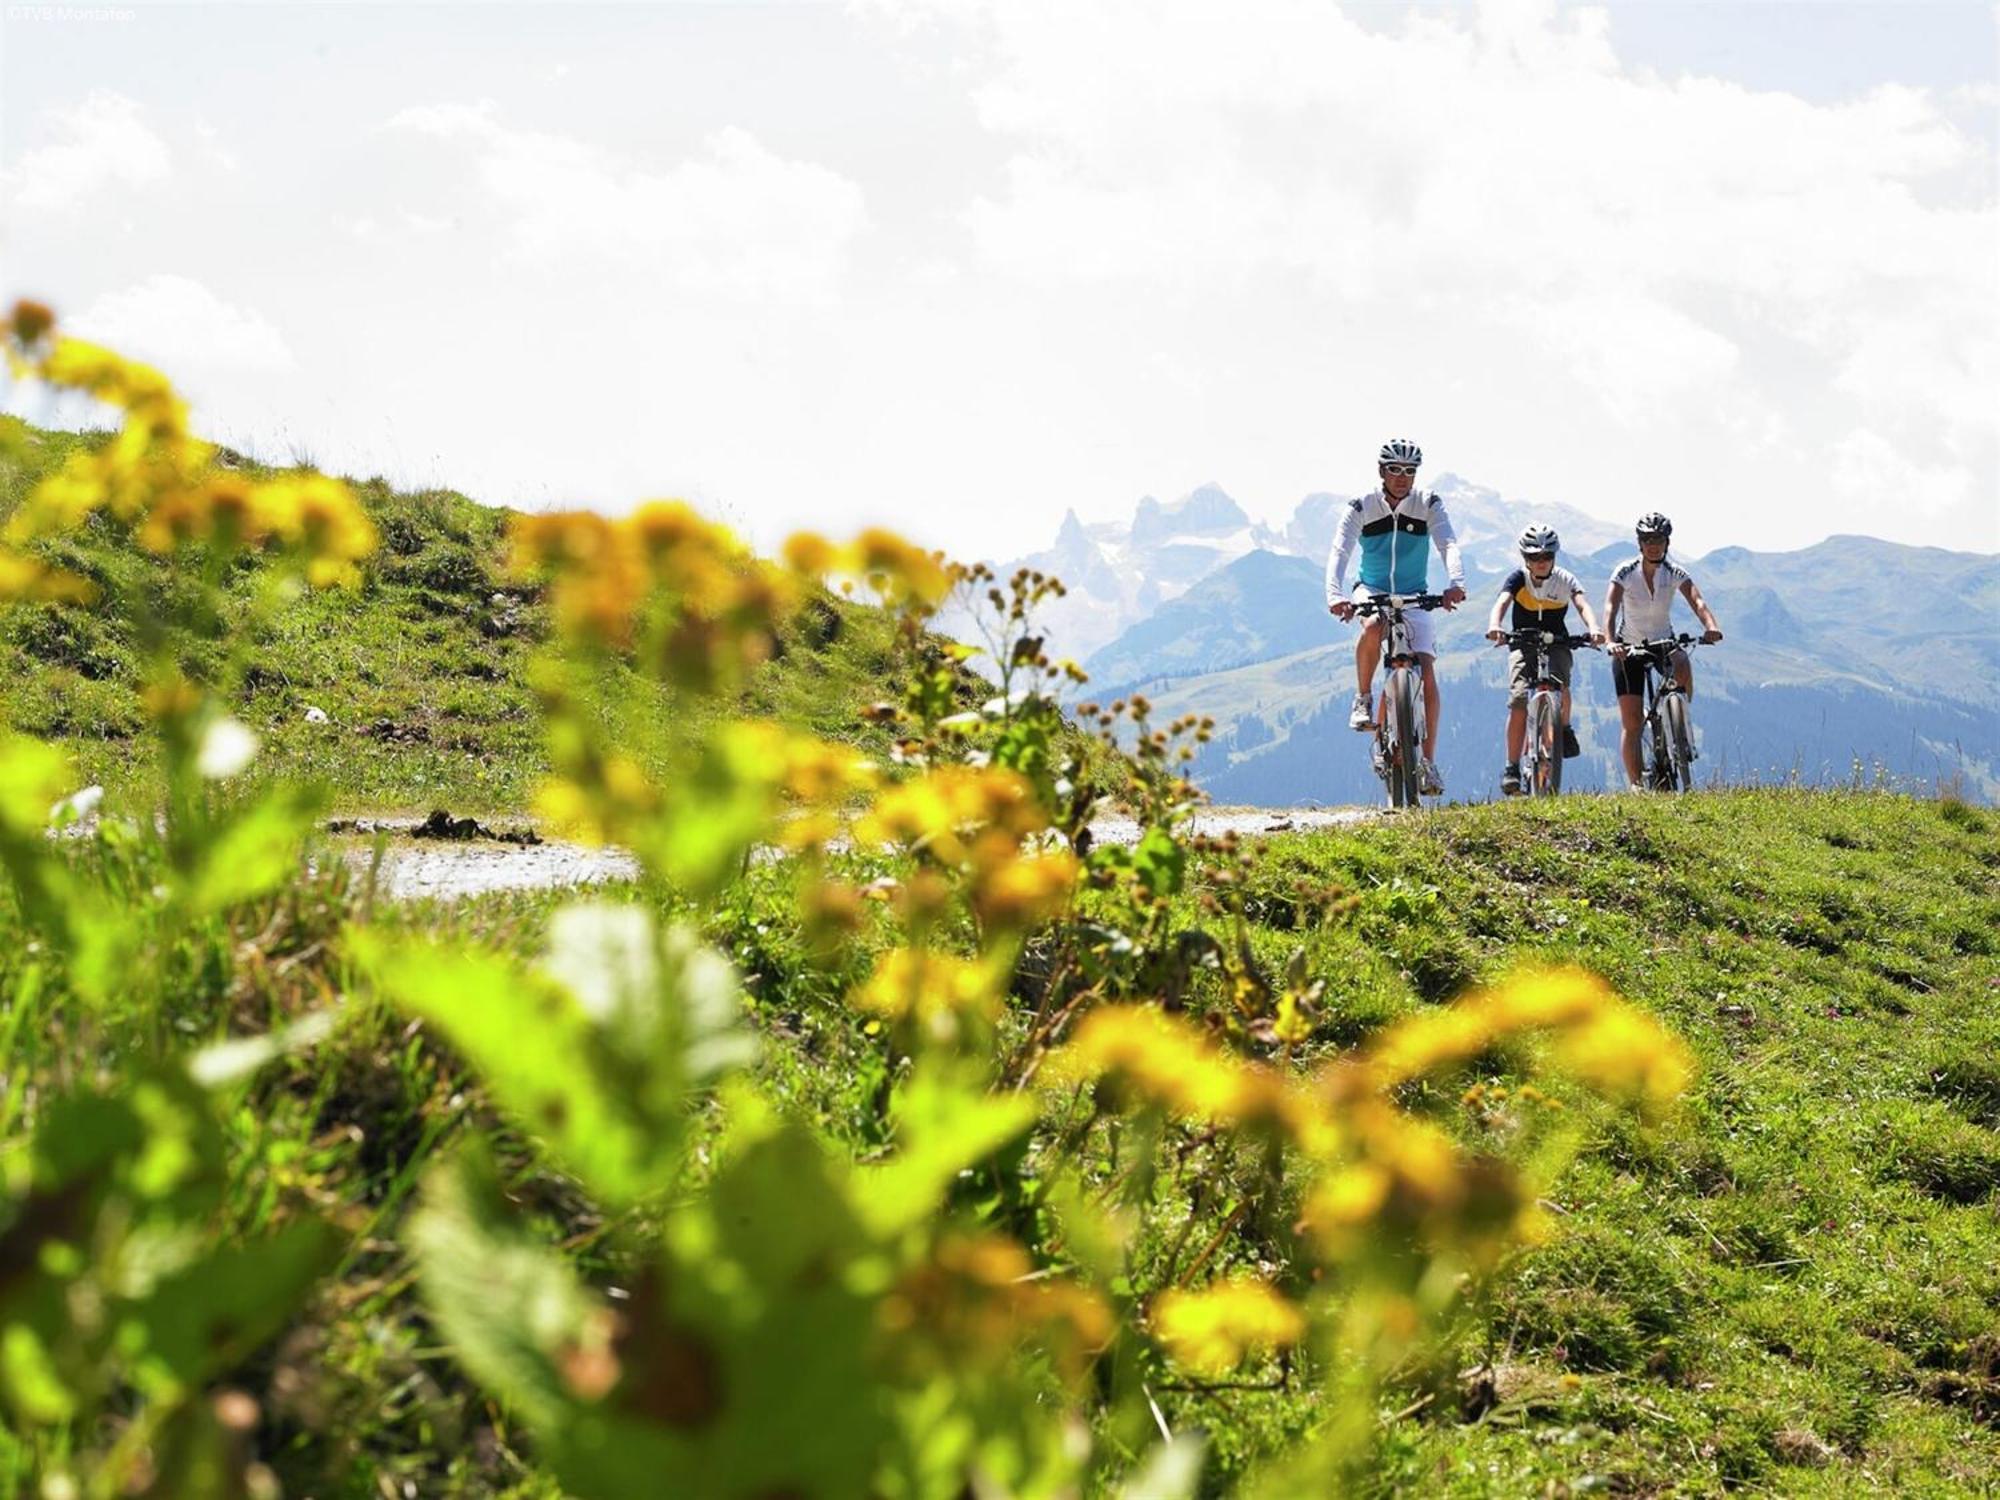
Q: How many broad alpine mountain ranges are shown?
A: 1